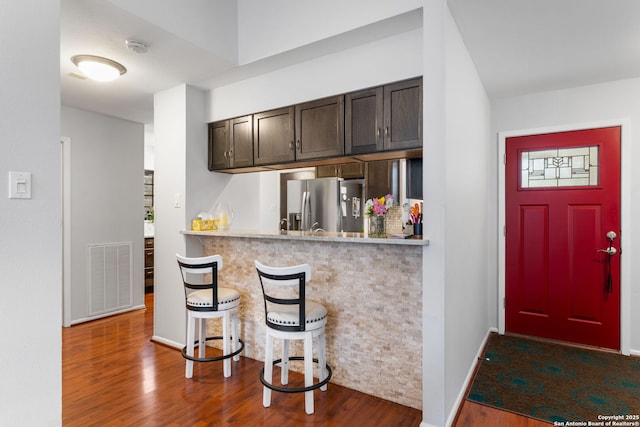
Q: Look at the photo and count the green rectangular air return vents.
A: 0